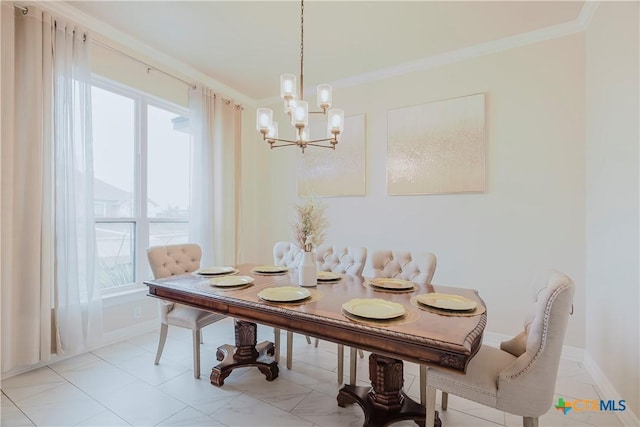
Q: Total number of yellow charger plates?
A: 8